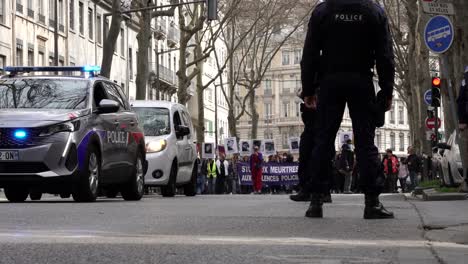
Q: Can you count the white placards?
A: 7